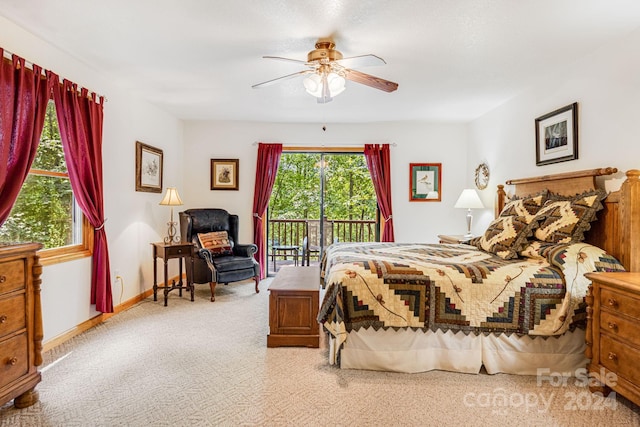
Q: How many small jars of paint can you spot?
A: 0